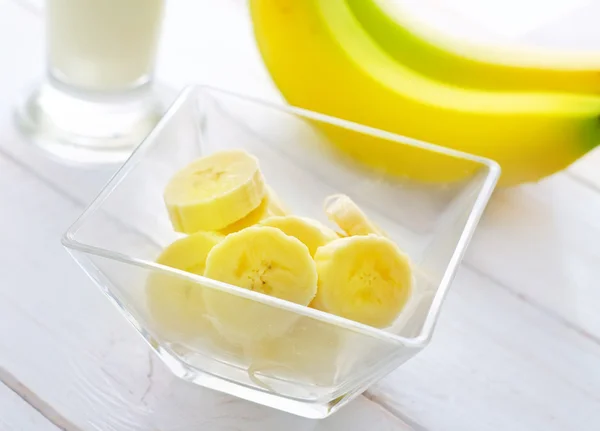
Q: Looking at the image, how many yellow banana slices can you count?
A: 7